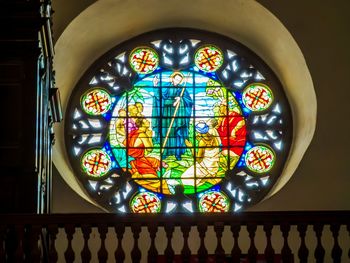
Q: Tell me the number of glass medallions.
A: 8